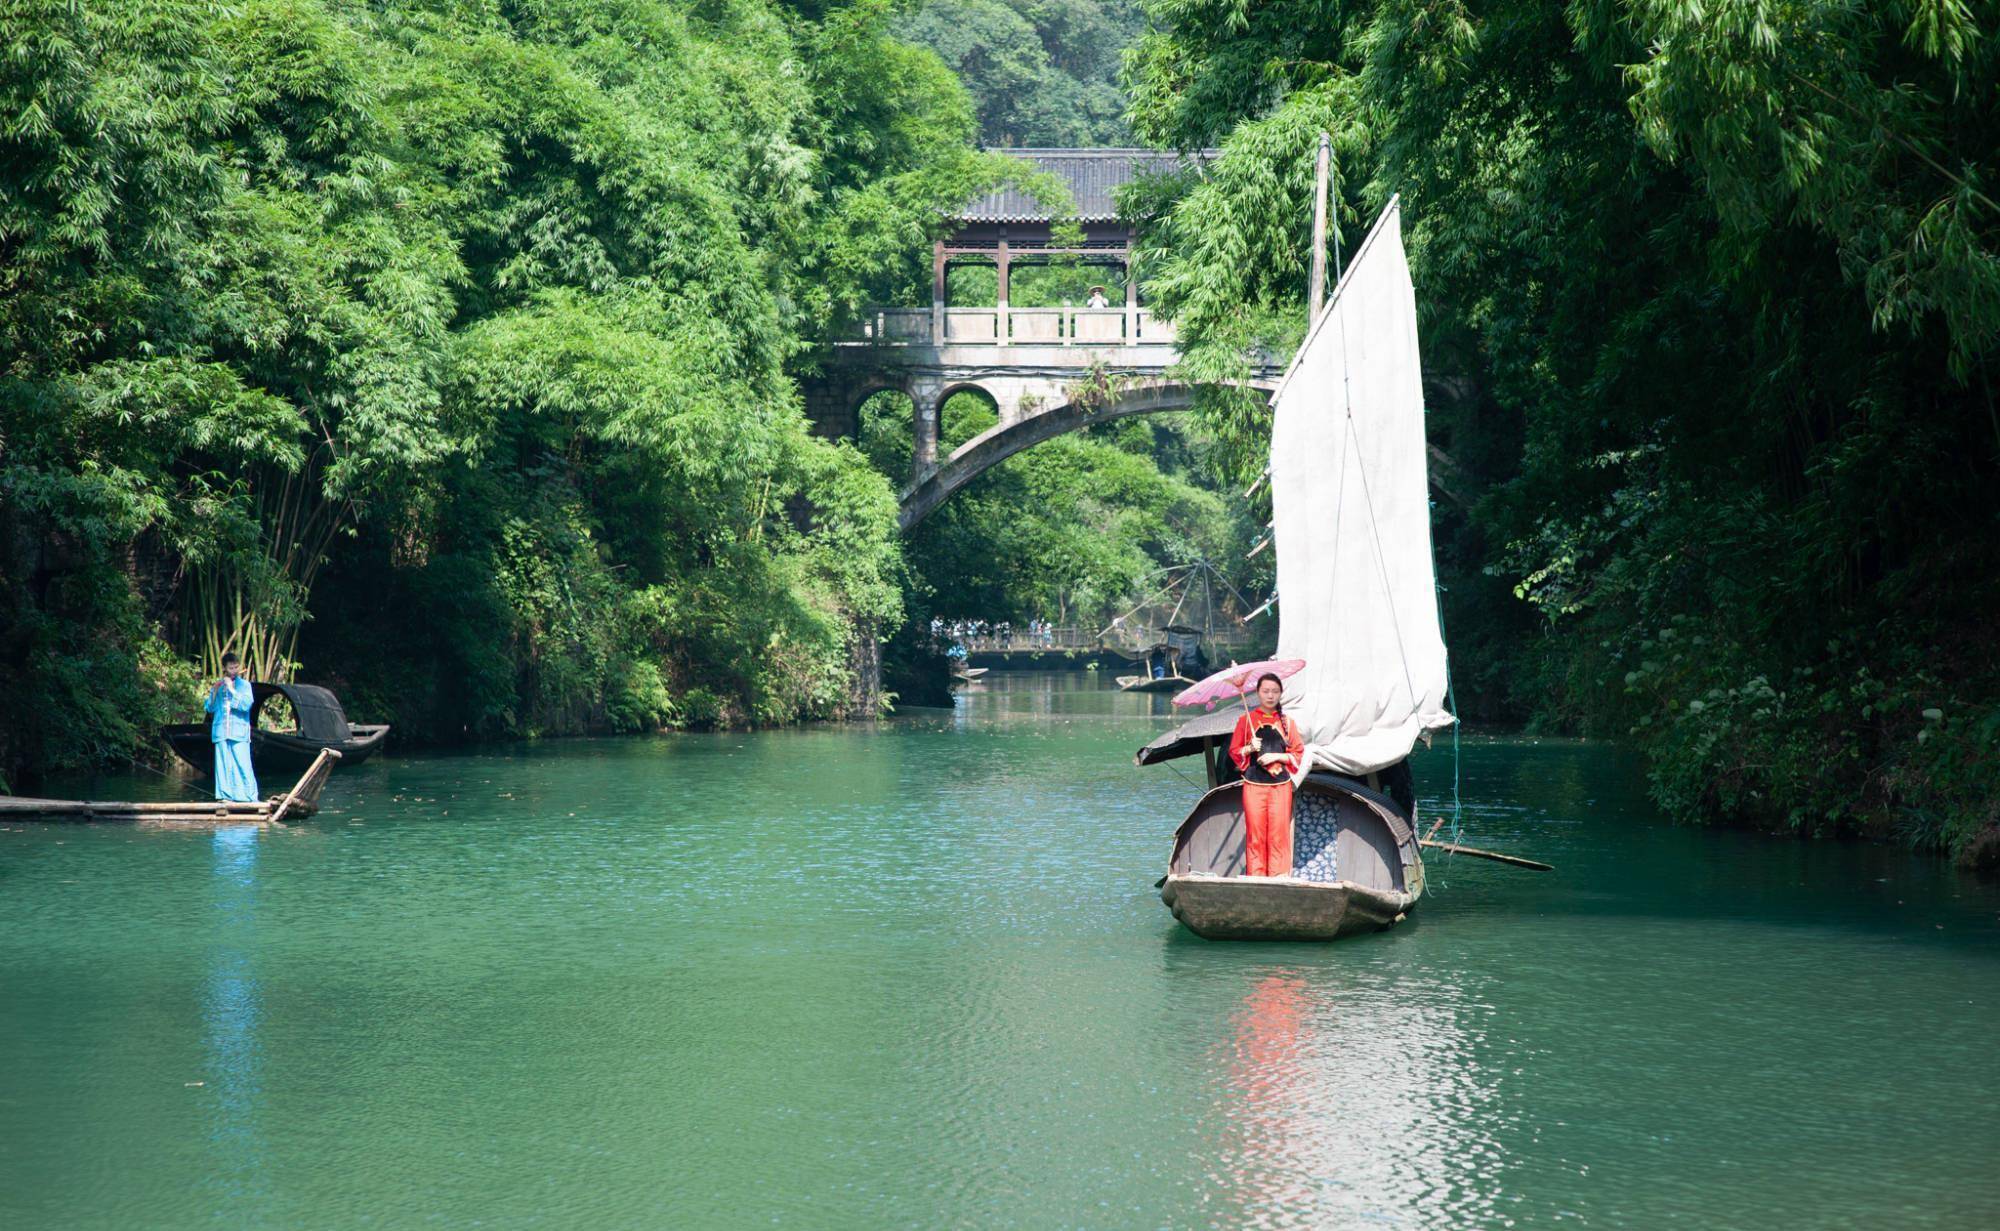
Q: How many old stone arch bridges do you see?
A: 1